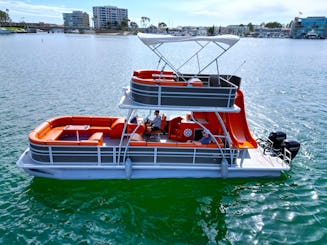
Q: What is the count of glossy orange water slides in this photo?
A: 1